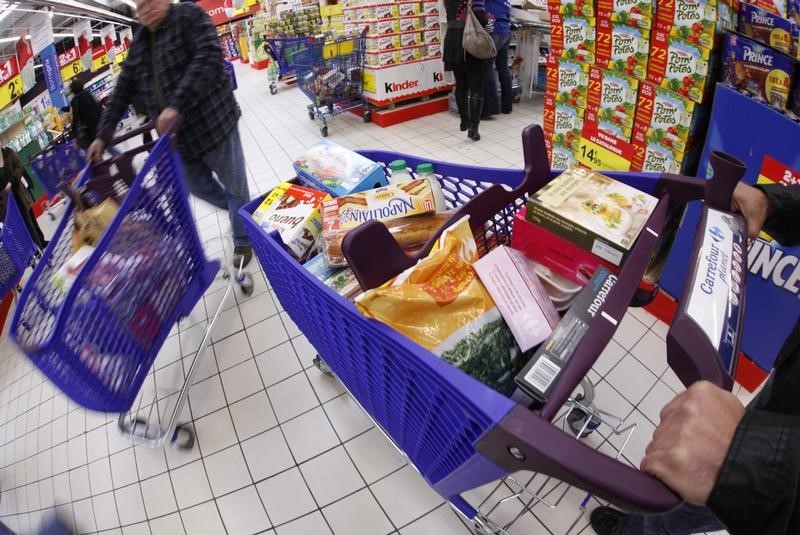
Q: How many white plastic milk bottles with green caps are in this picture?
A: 2